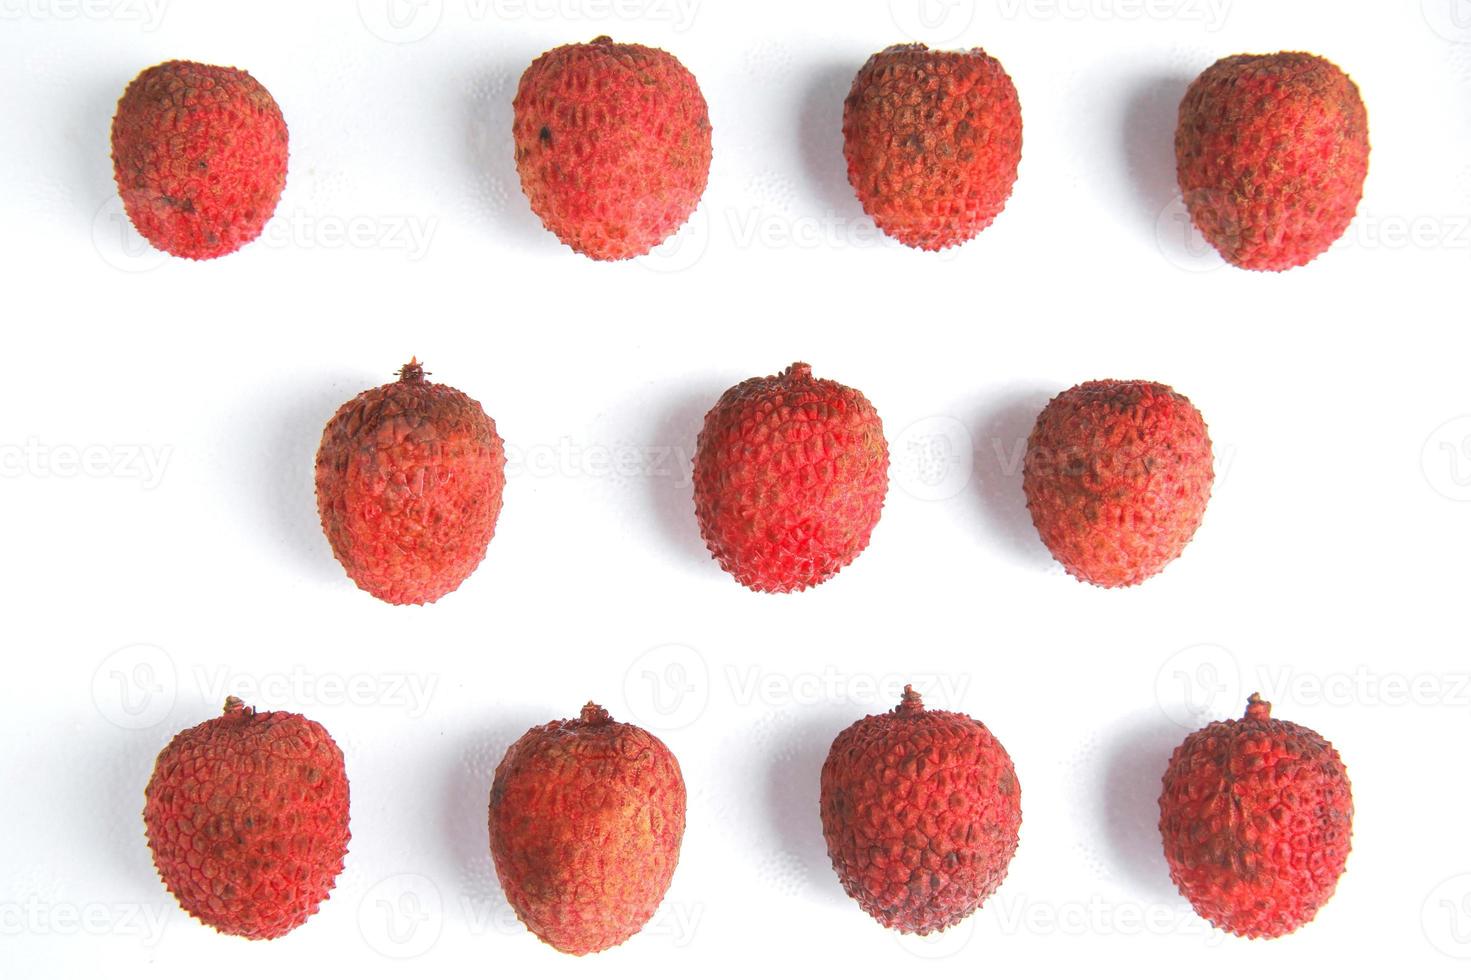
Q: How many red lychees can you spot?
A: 11